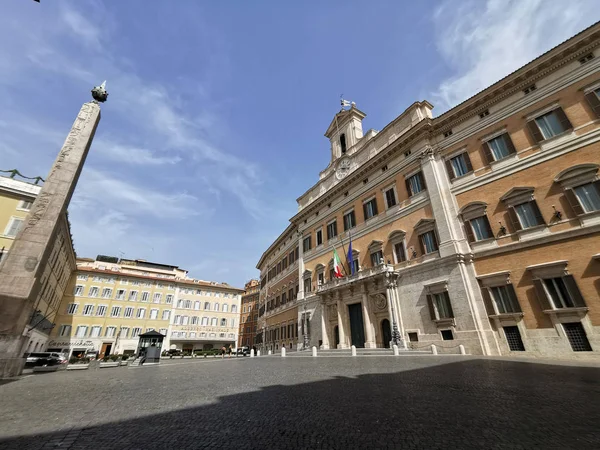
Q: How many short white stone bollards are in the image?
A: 9